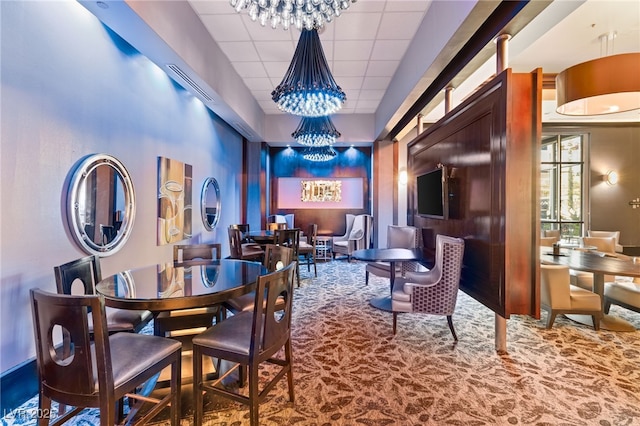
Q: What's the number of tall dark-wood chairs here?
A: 10